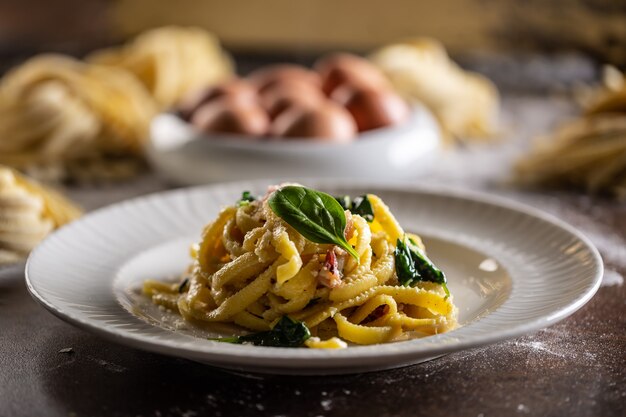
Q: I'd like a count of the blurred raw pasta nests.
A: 5